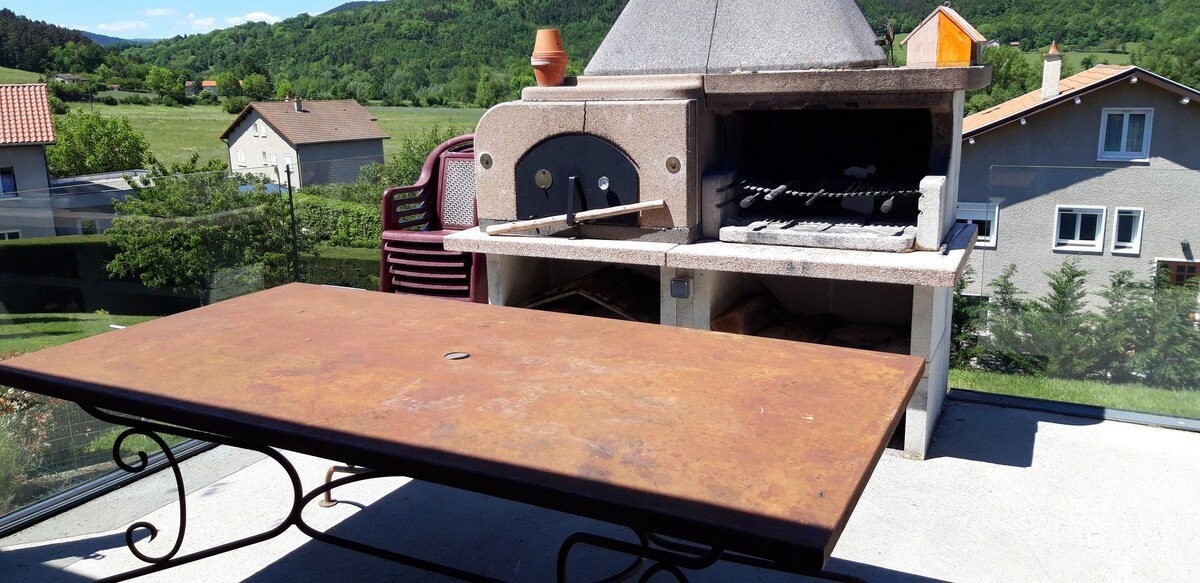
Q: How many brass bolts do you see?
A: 2